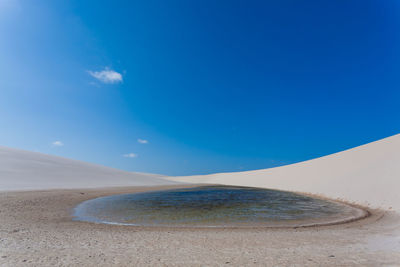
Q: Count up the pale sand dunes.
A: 2